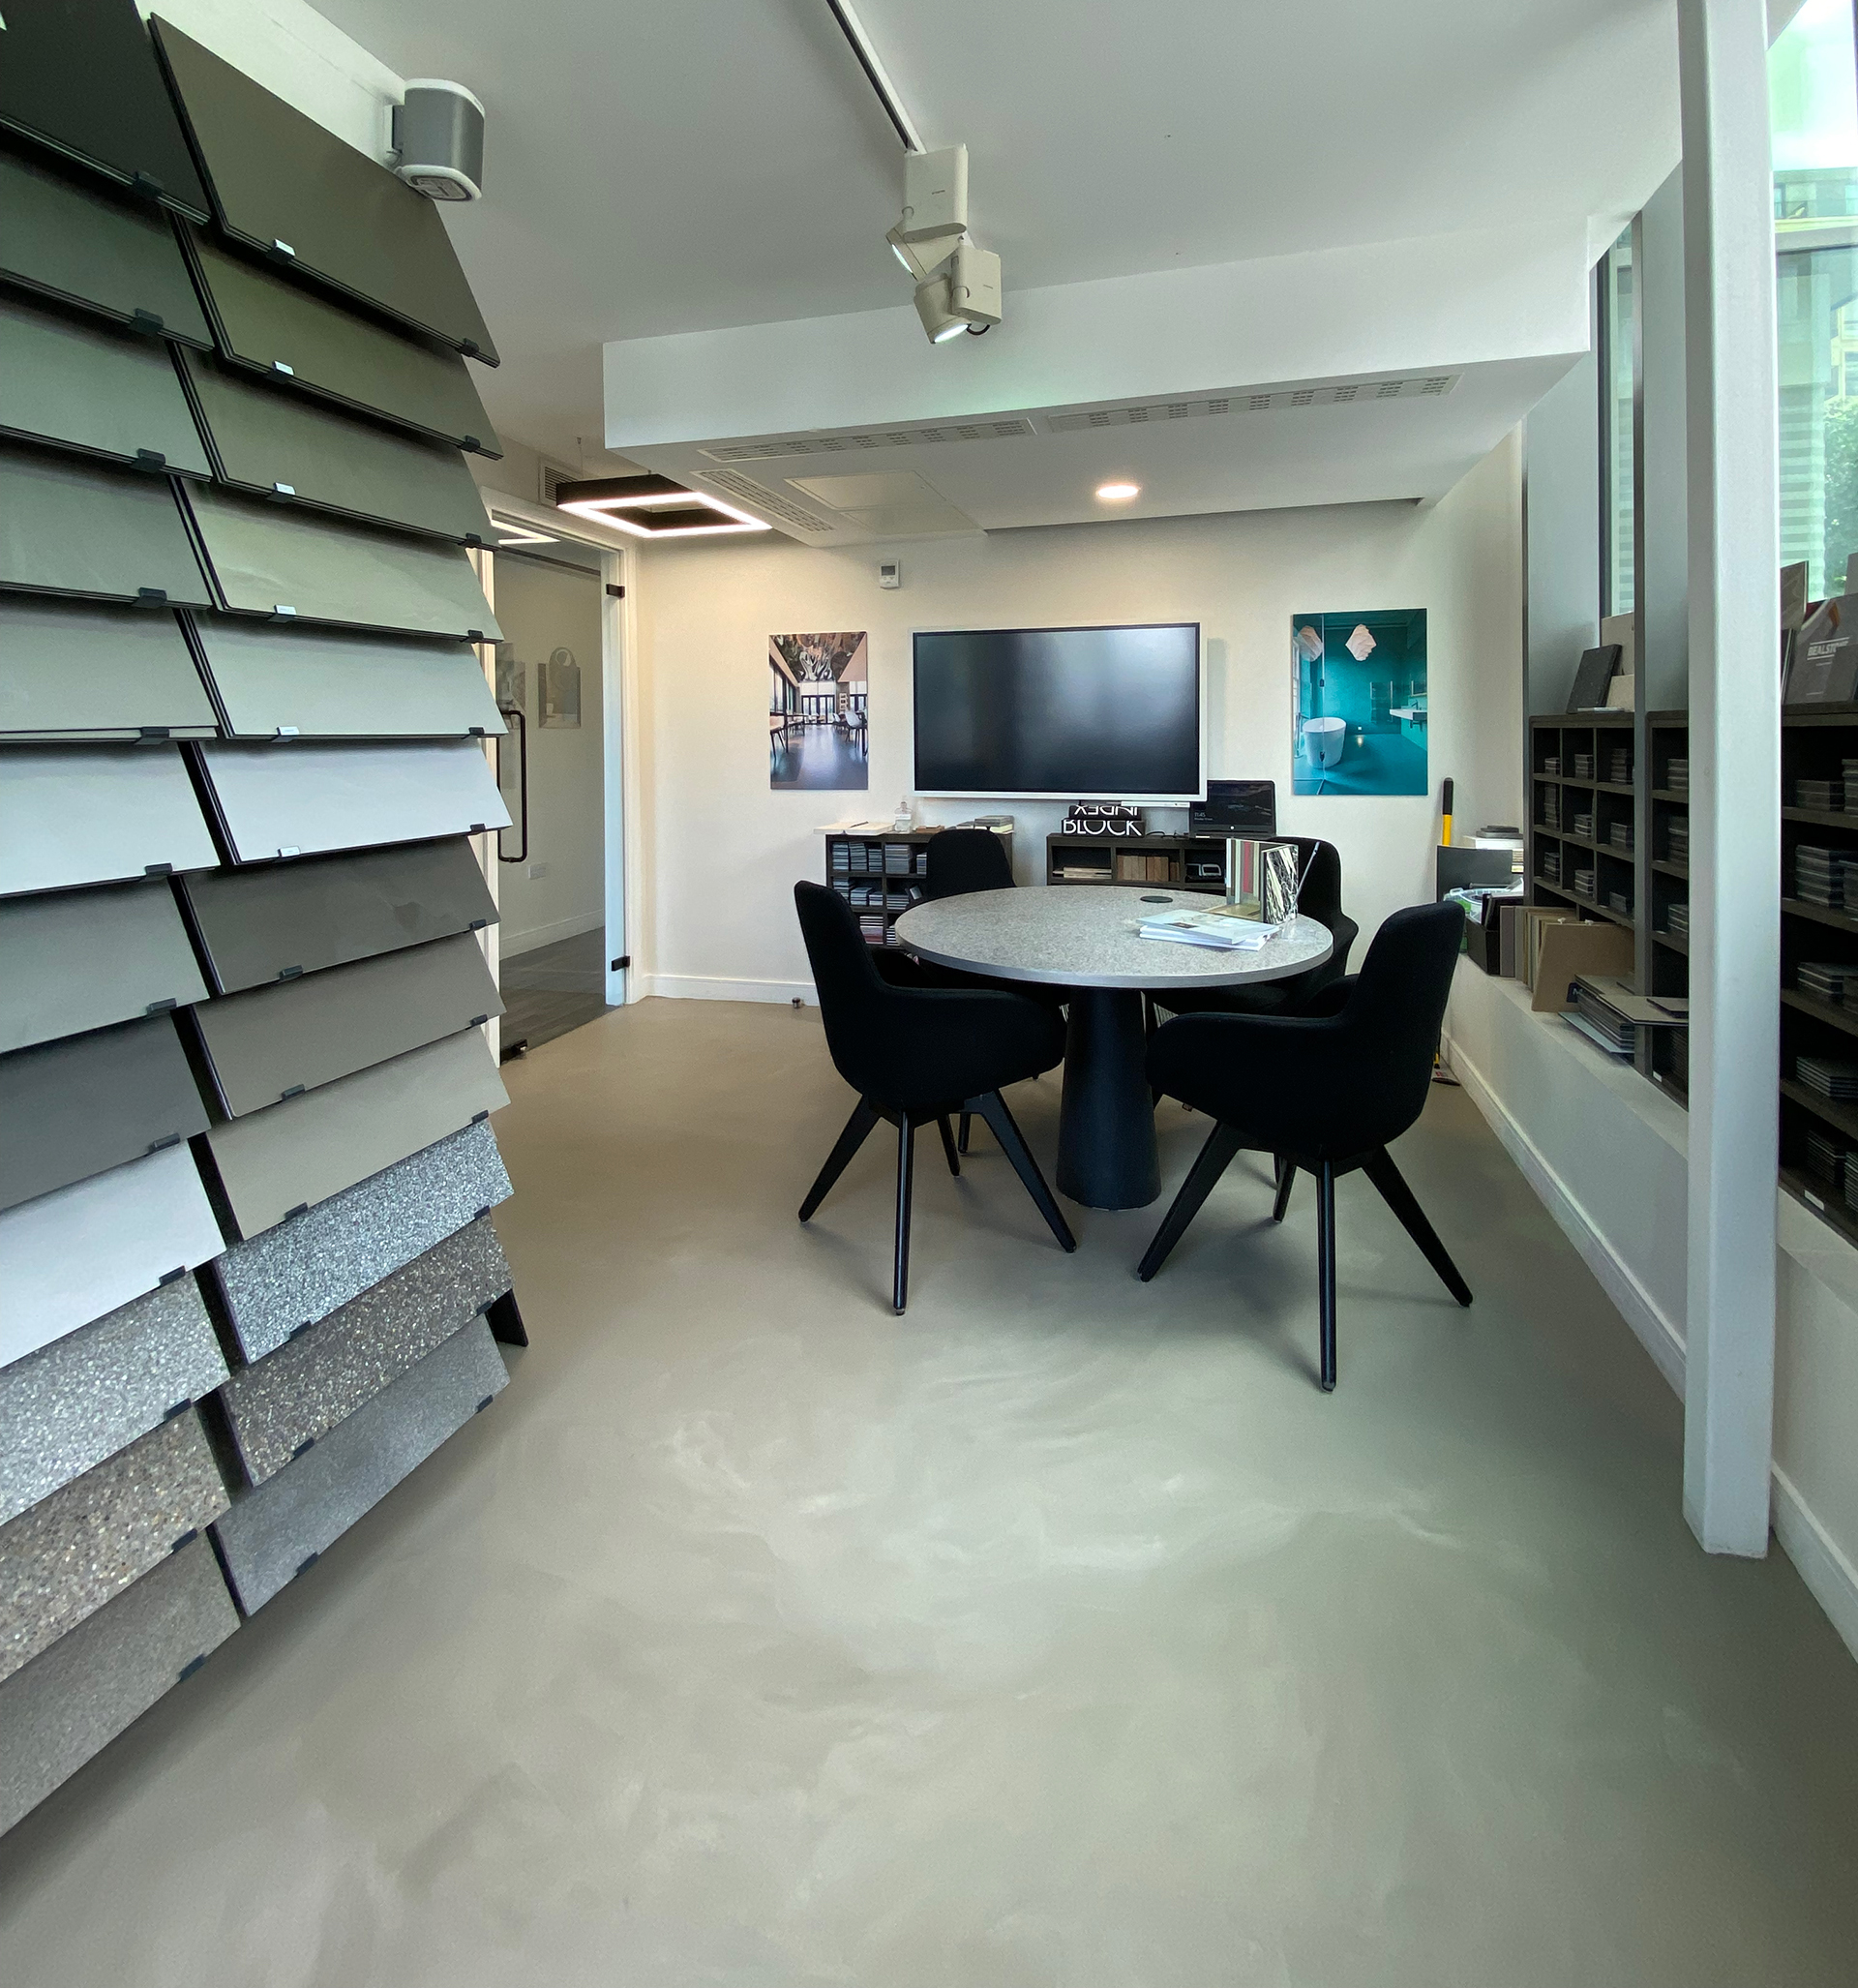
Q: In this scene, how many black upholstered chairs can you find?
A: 4